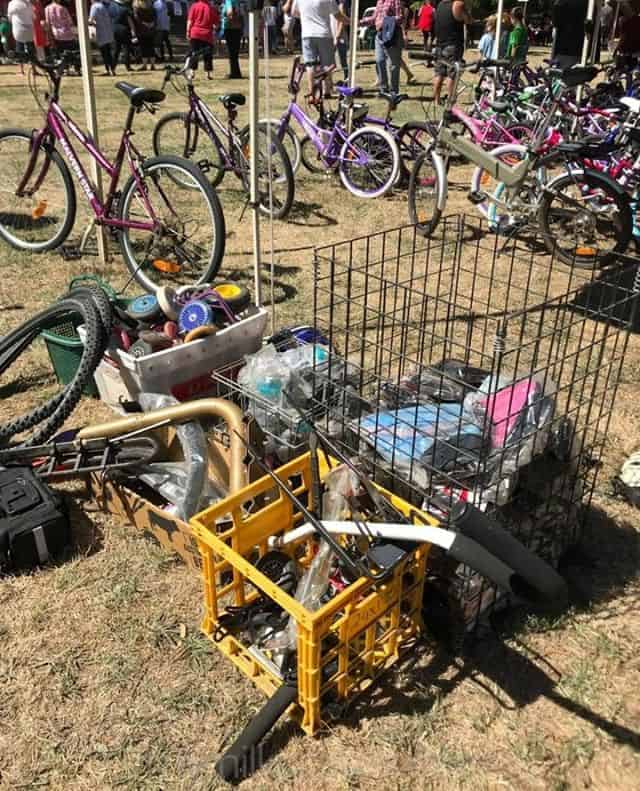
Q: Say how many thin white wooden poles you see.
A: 5